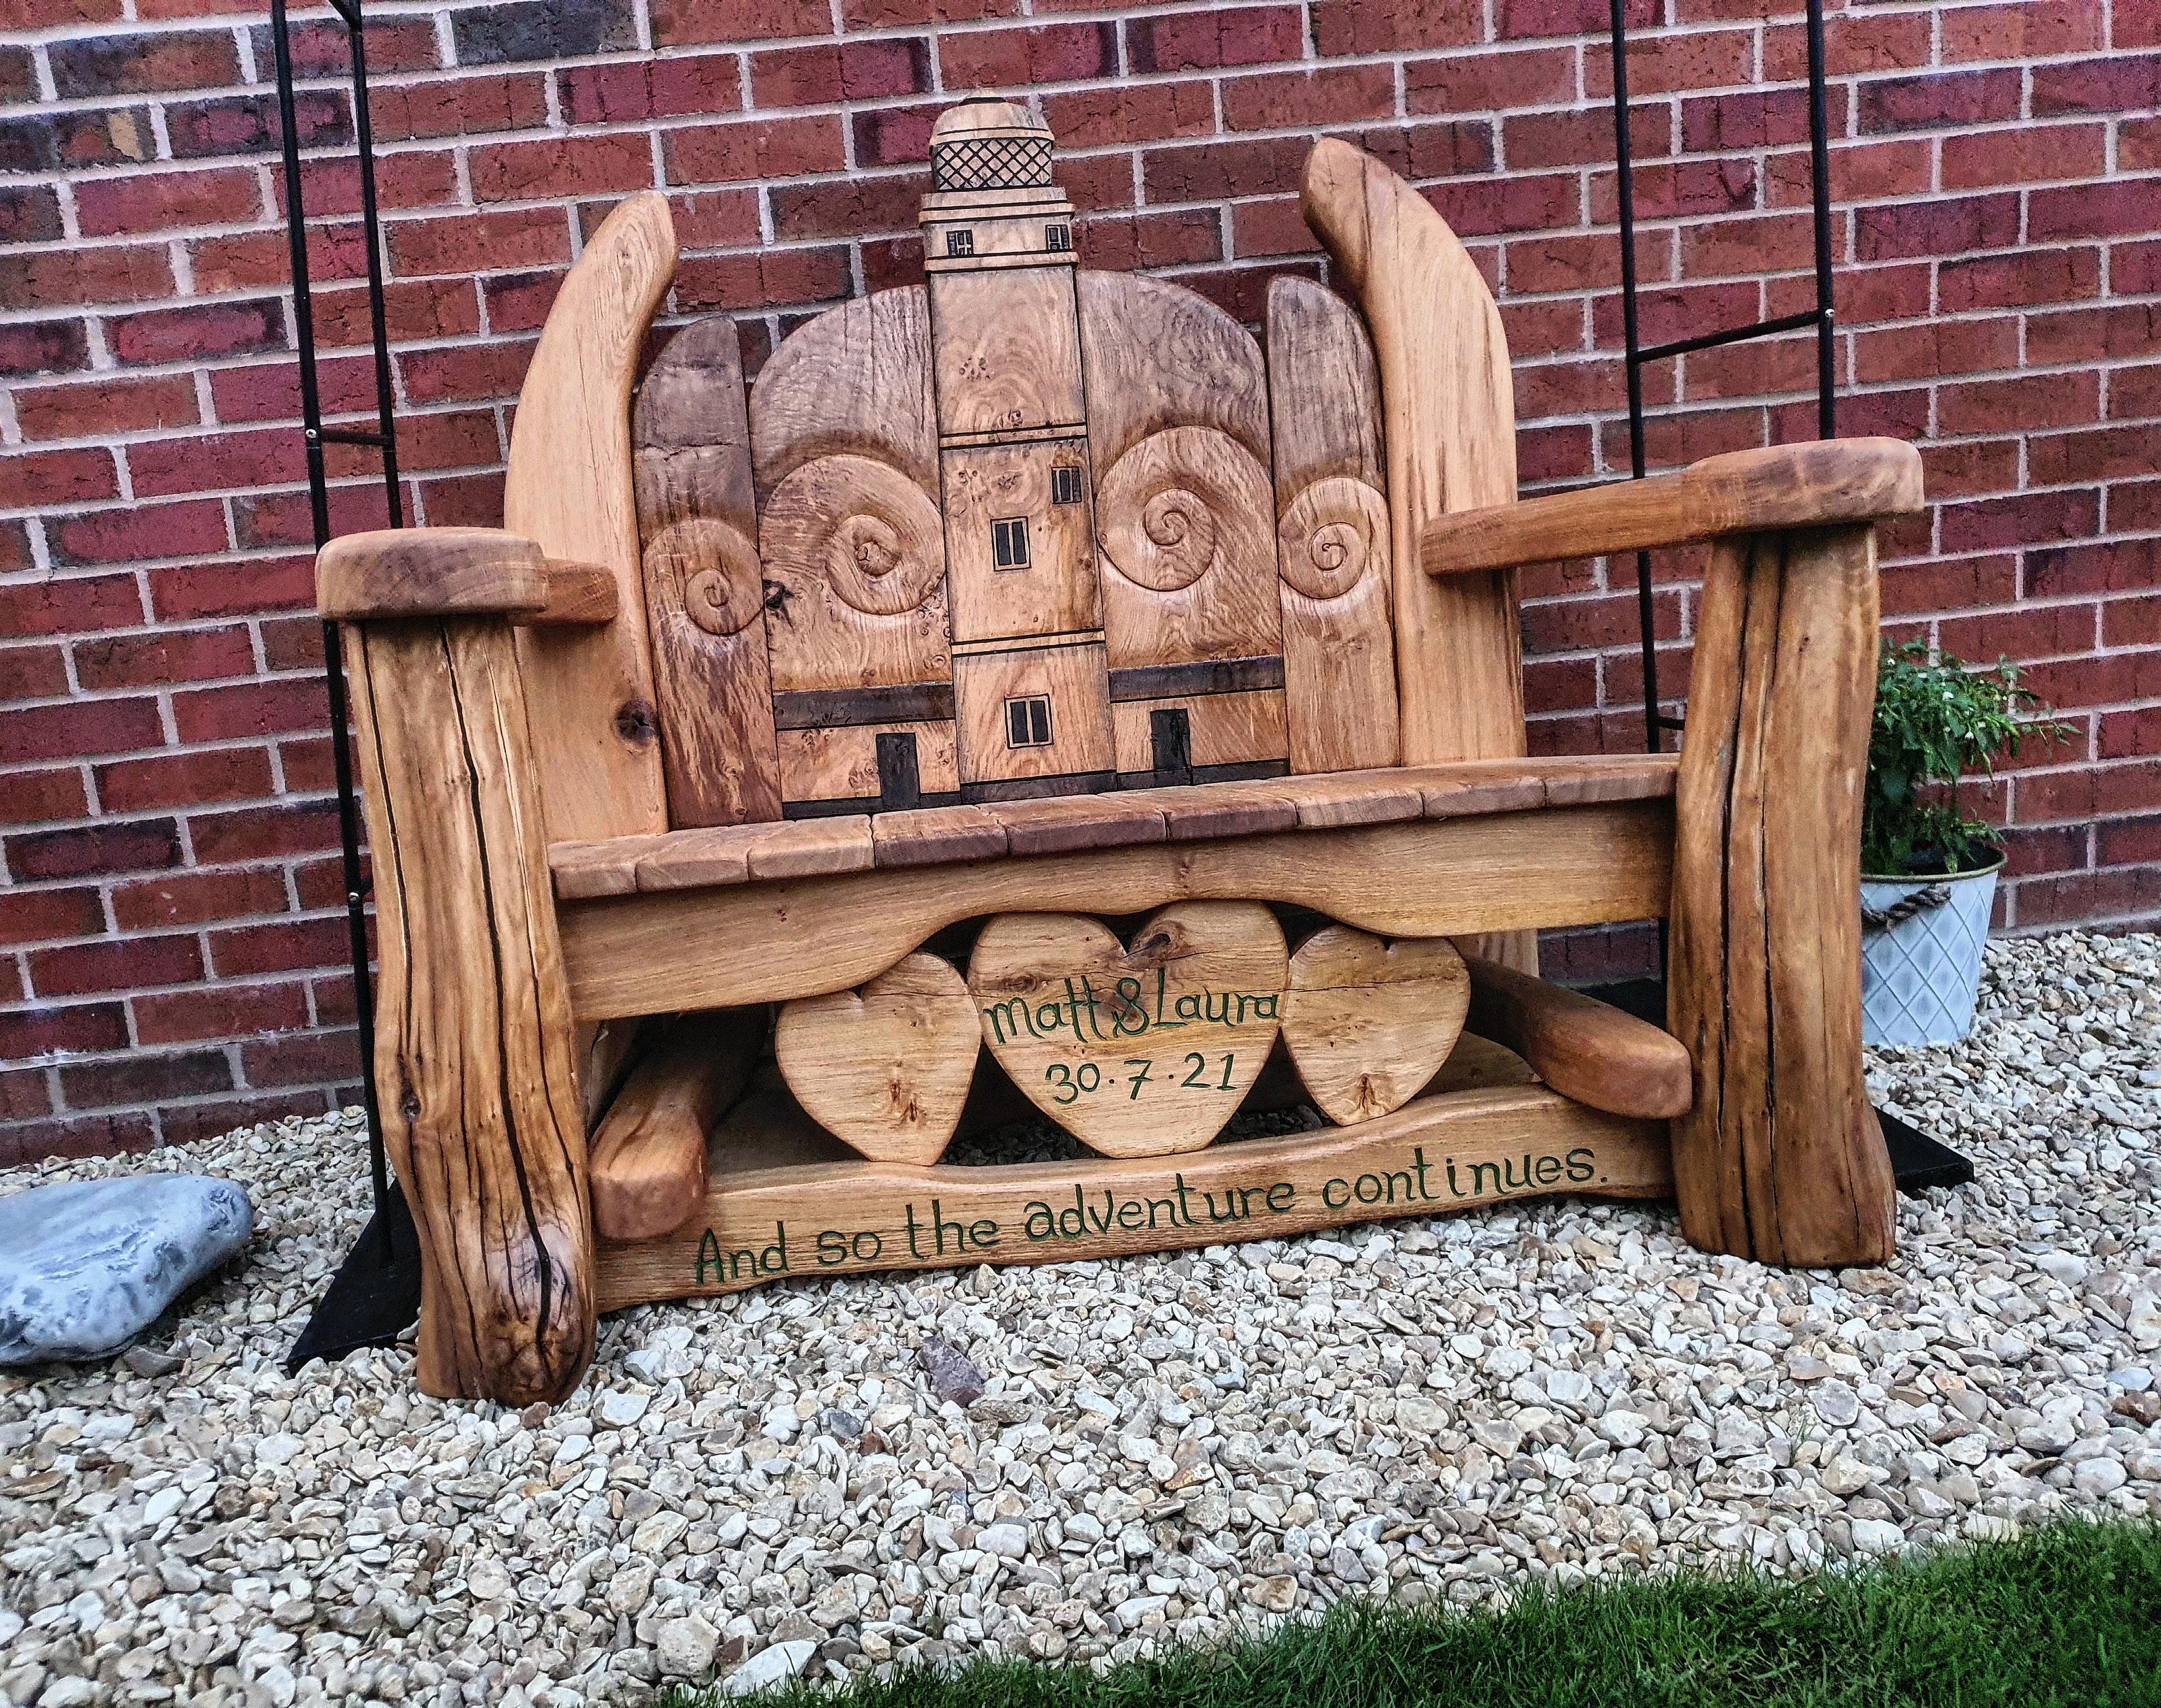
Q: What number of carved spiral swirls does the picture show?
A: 4